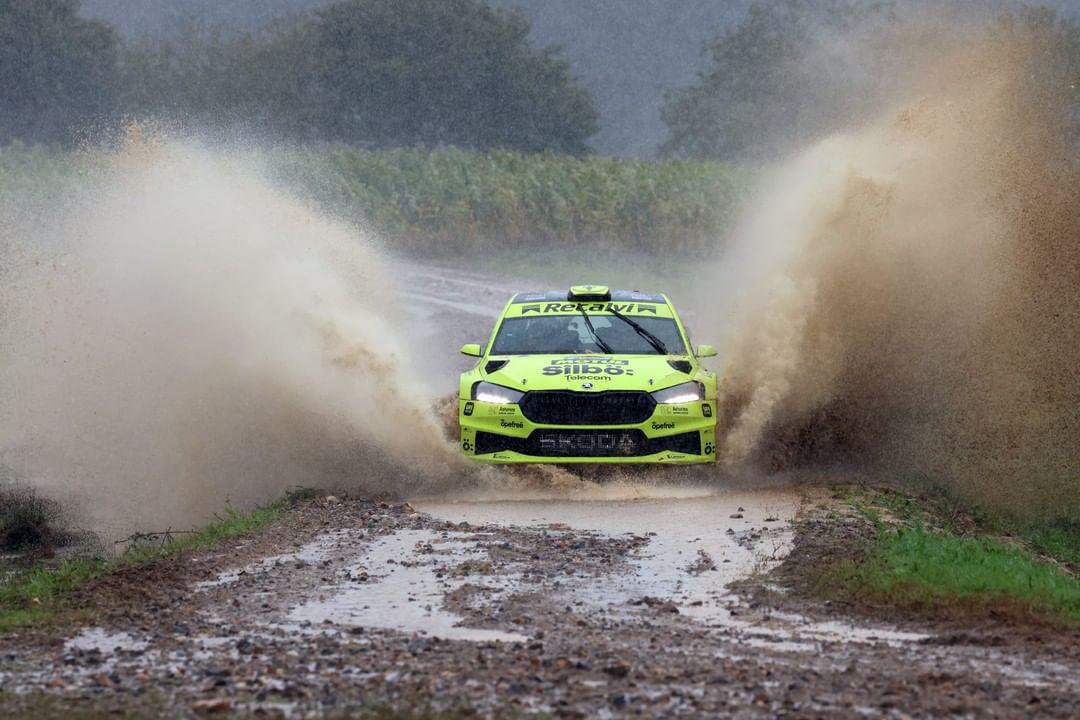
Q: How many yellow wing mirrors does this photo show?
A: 2